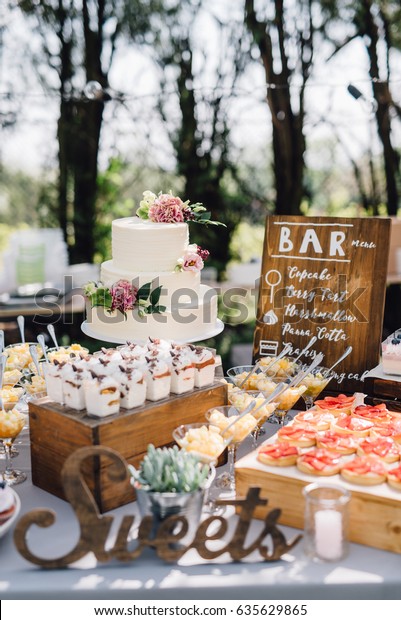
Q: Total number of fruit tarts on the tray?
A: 12